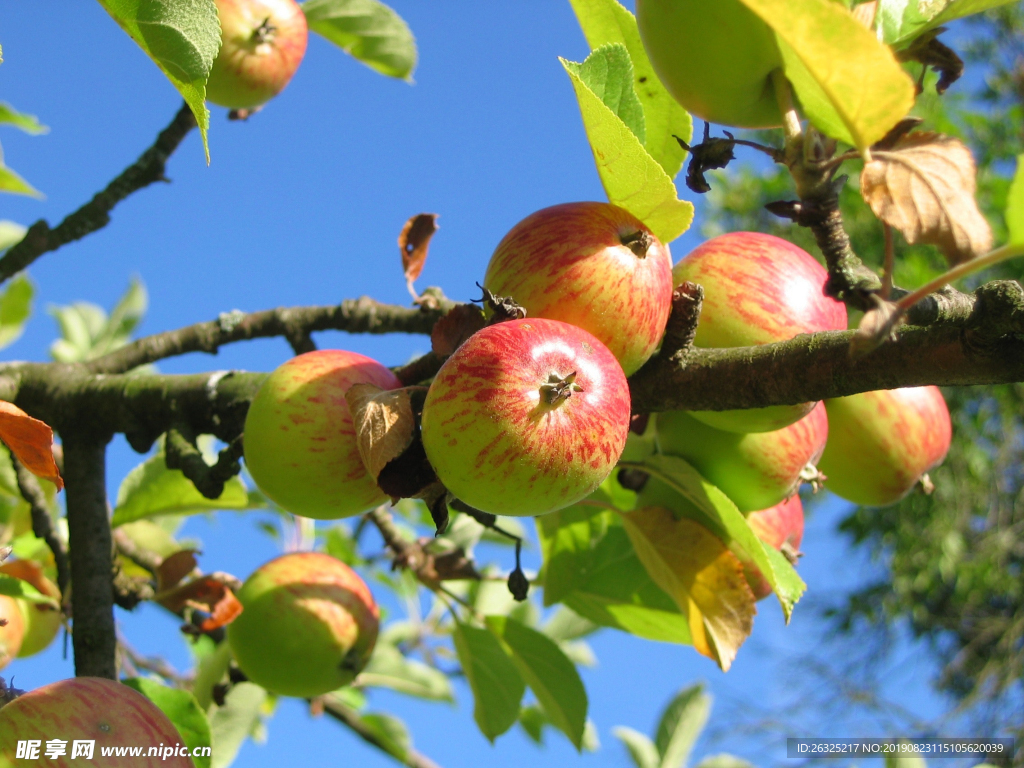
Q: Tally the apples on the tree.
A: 13